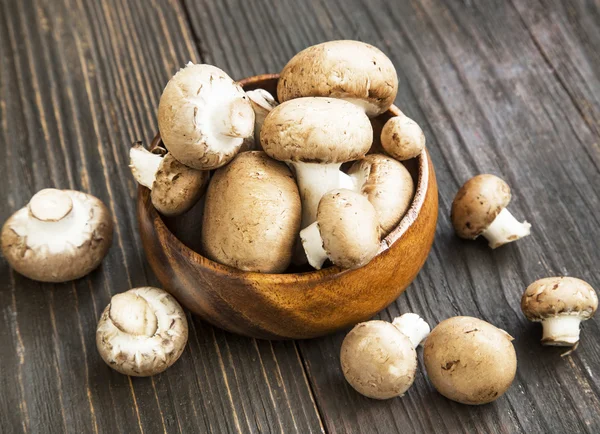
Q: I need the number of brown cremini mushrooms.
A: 15